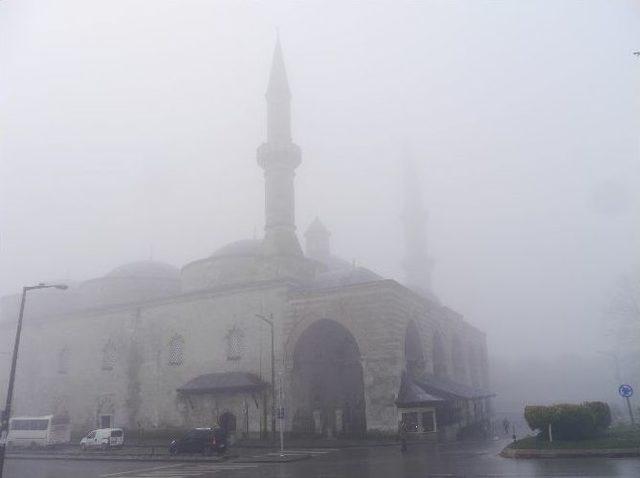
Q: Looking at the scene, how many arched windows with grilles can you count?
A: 4